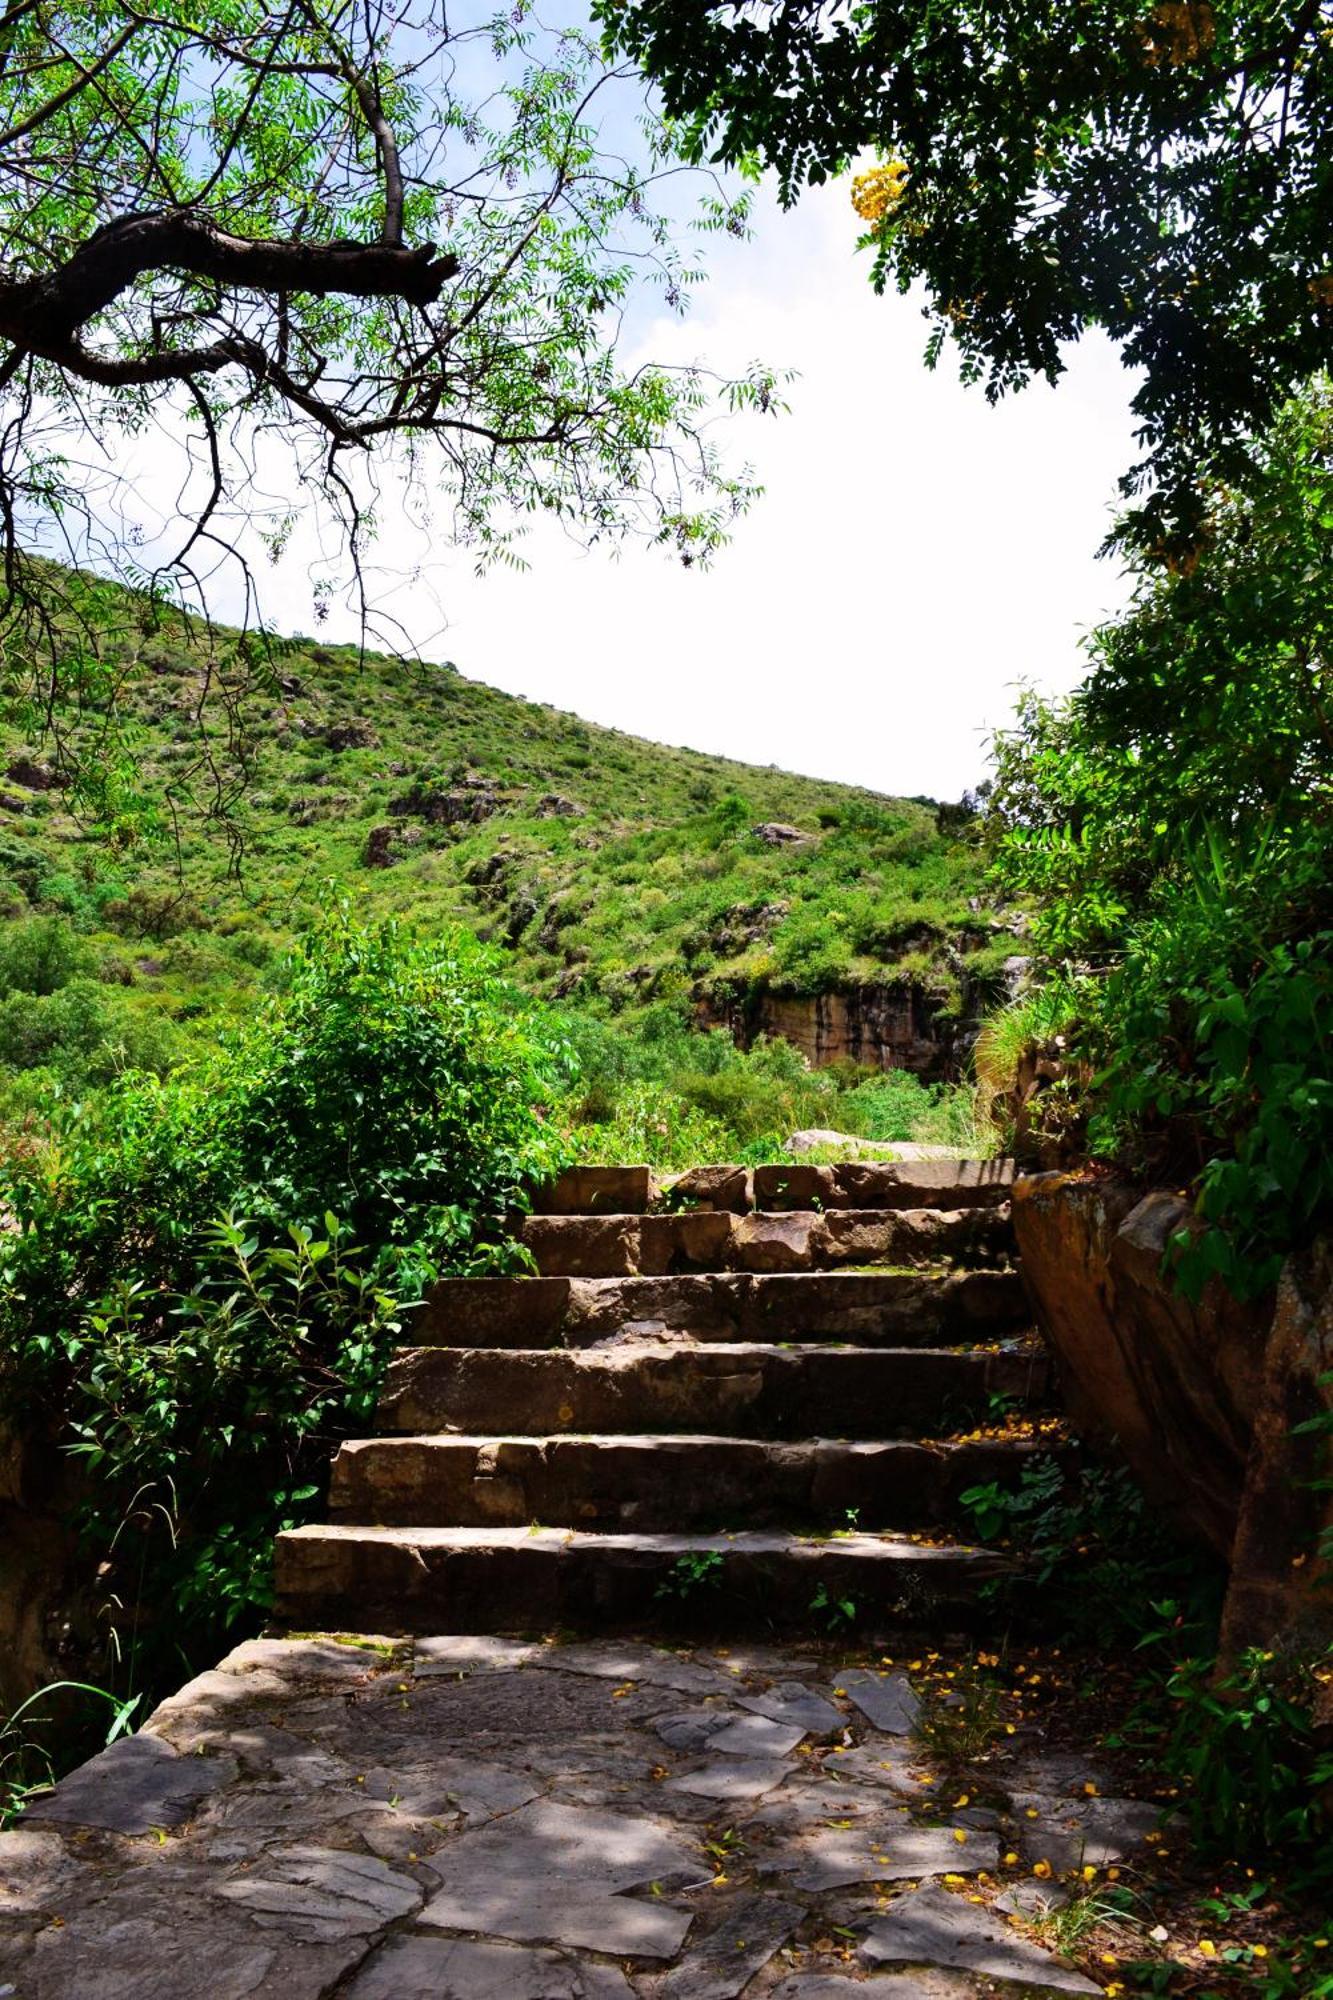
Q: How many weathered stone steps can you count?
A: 6